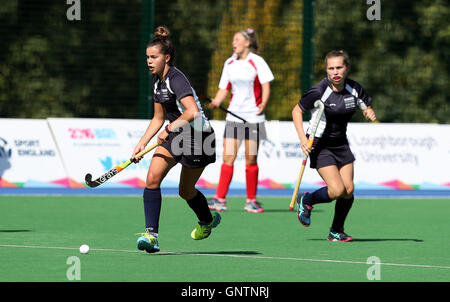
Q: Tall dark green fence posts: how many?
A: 2